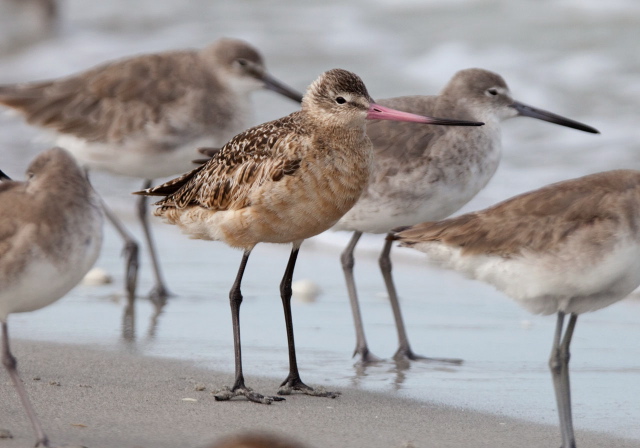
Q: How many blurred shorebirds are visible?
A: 4